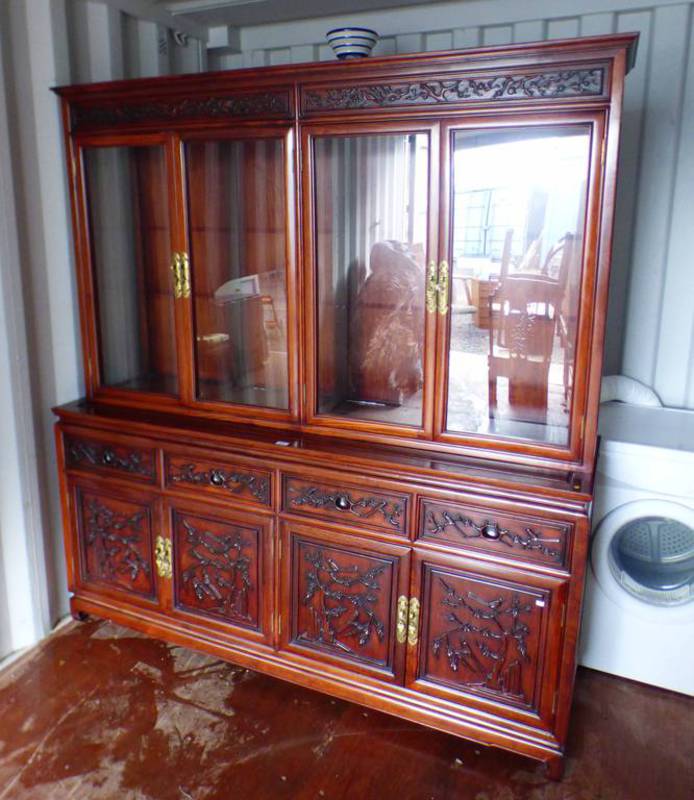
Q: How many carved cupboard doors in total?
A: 4